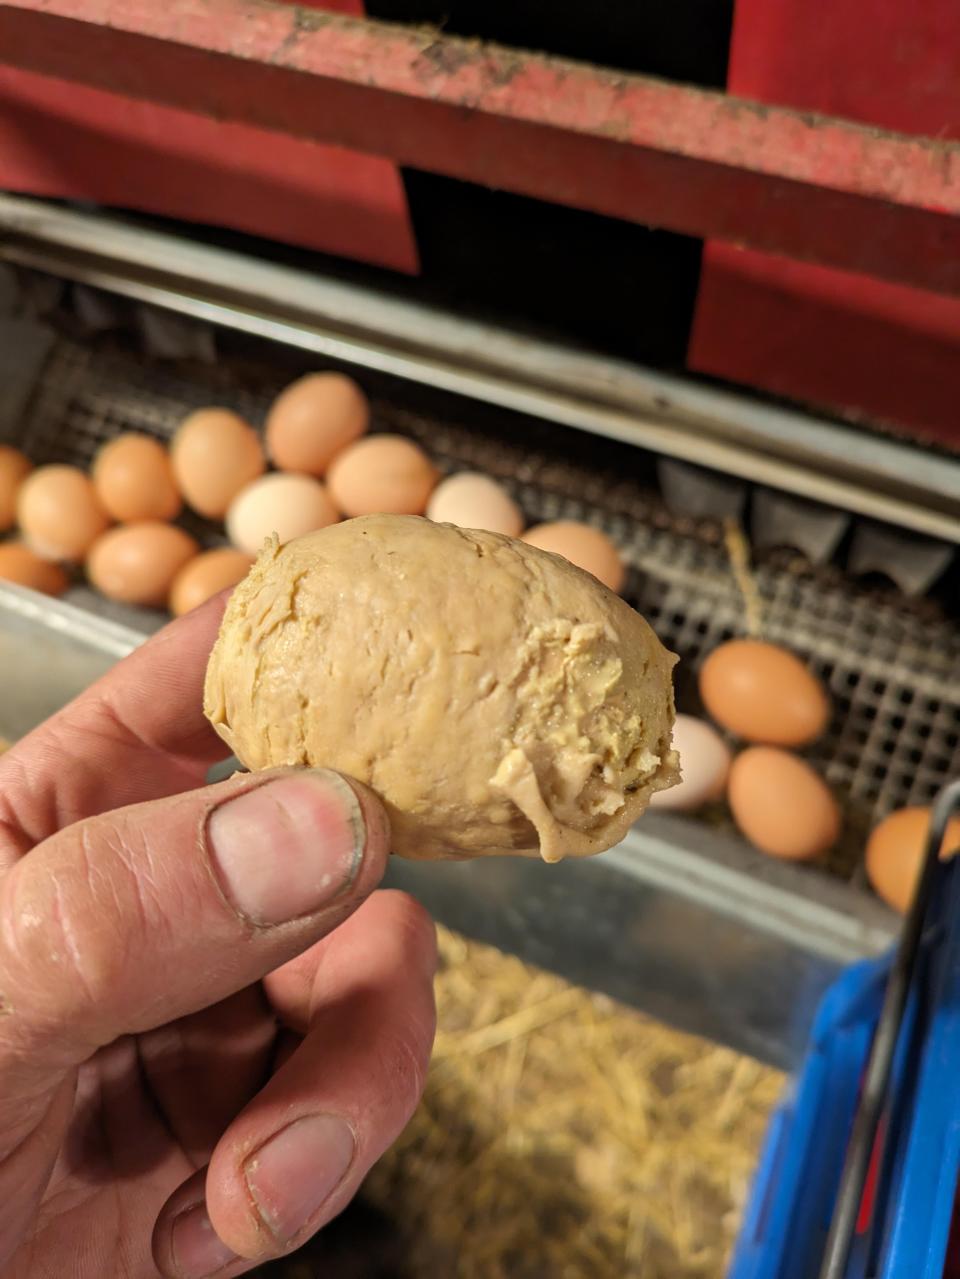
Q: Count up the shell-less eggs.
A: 1